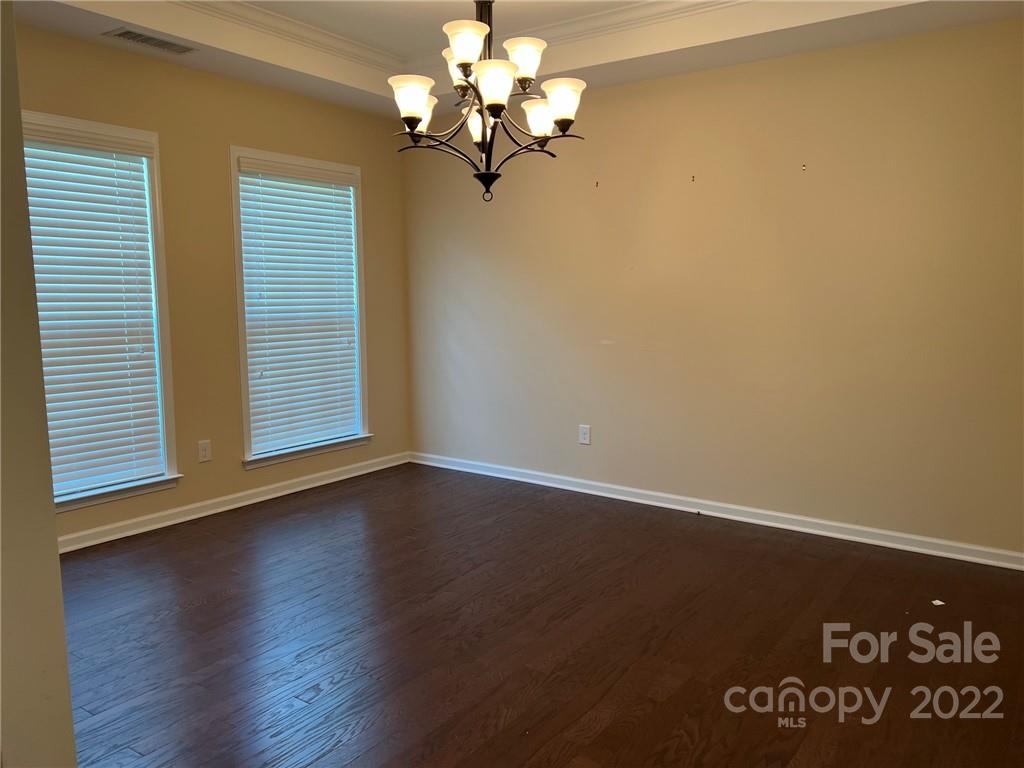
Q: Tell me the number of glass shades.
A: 9